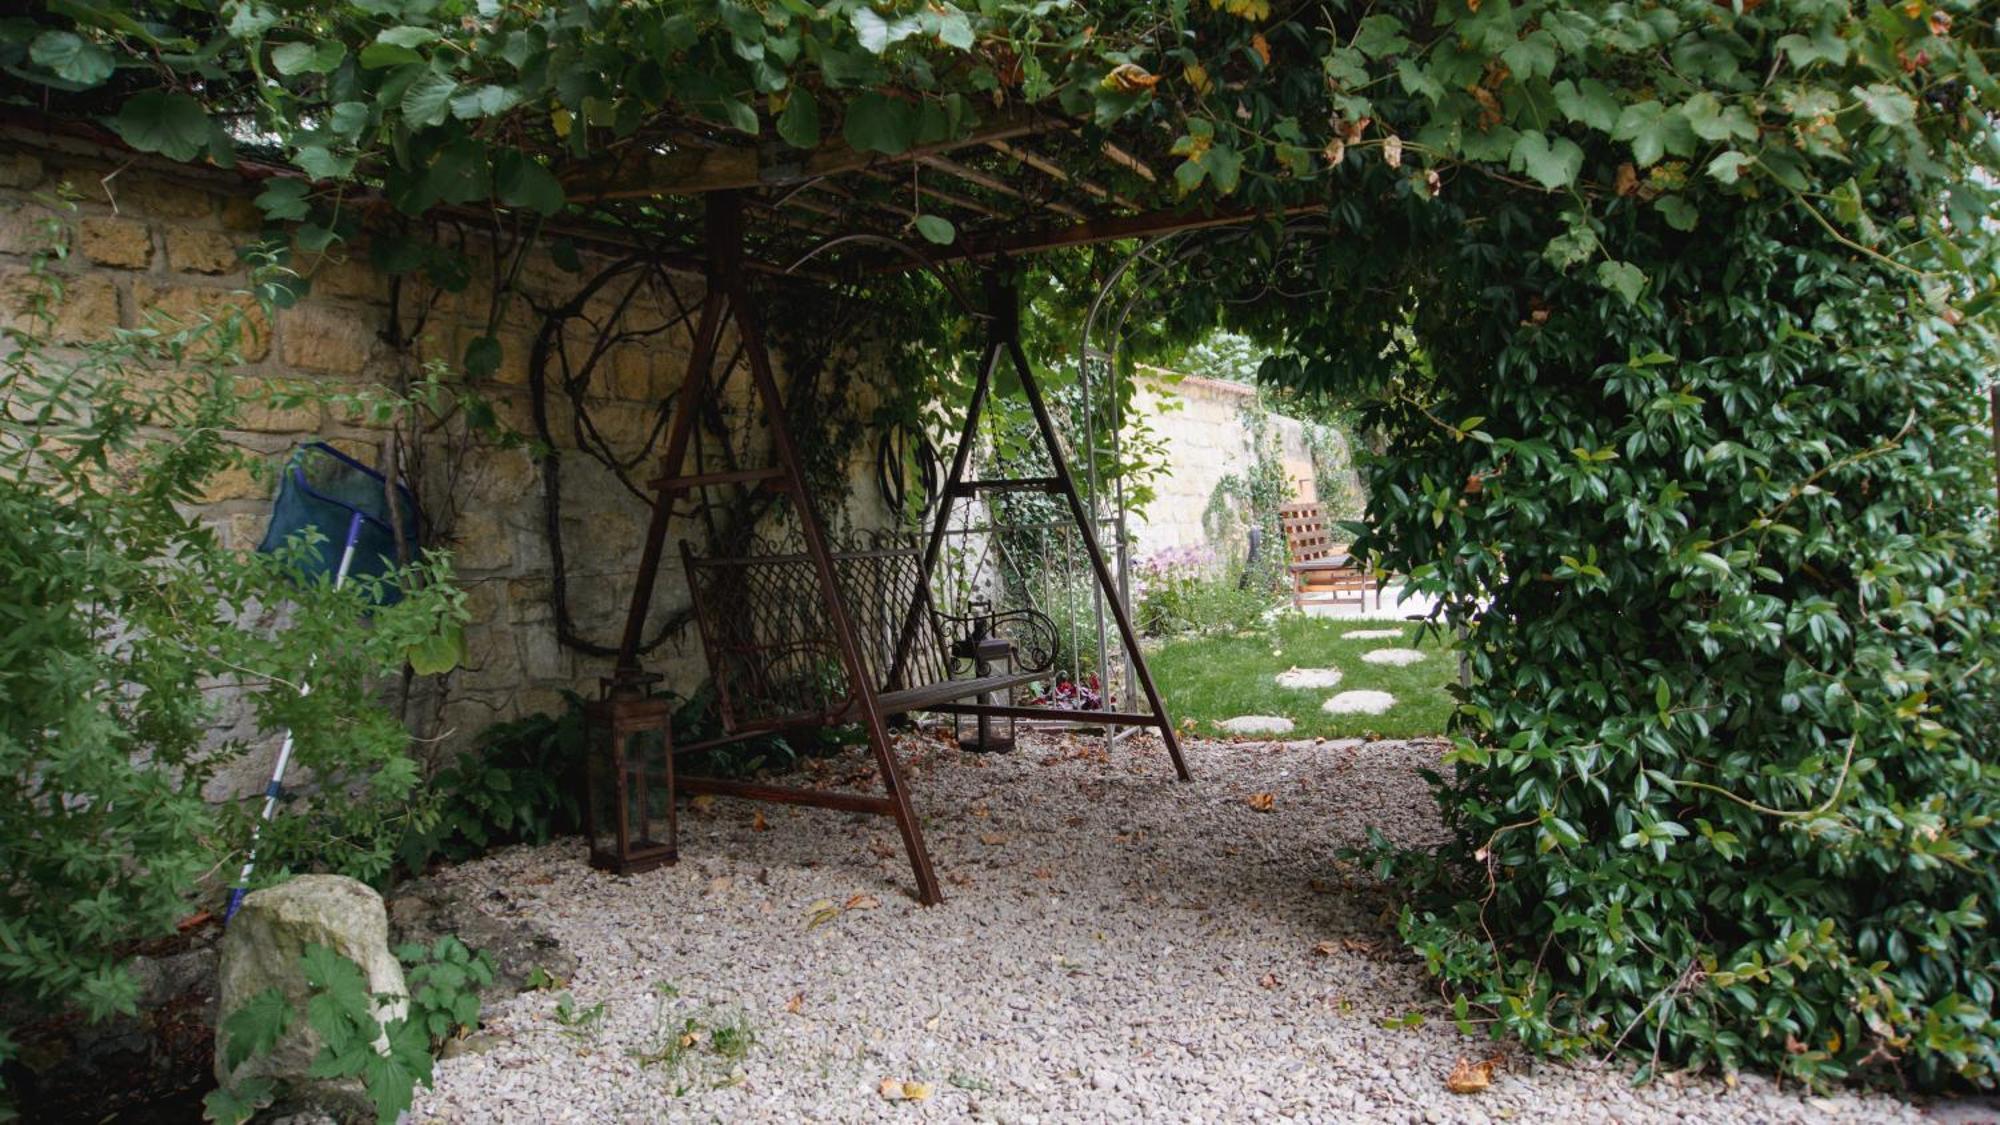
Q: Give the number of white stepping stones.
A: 5